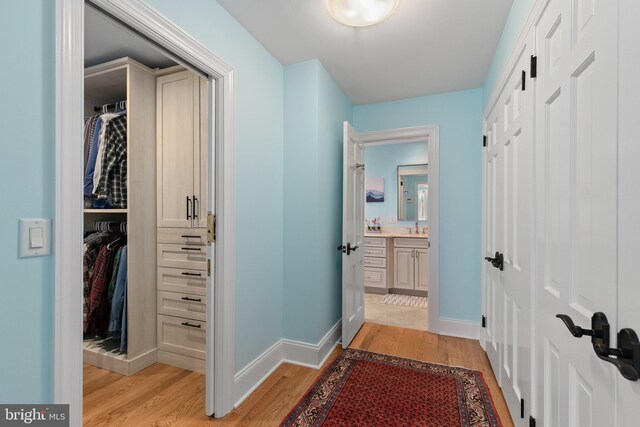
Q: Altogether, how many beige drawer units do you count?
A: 2